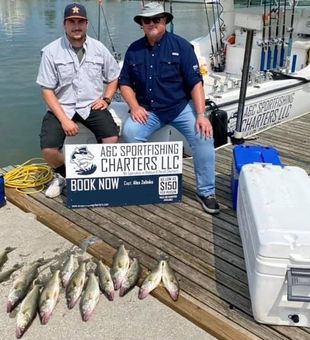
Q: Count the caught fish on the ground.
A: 13